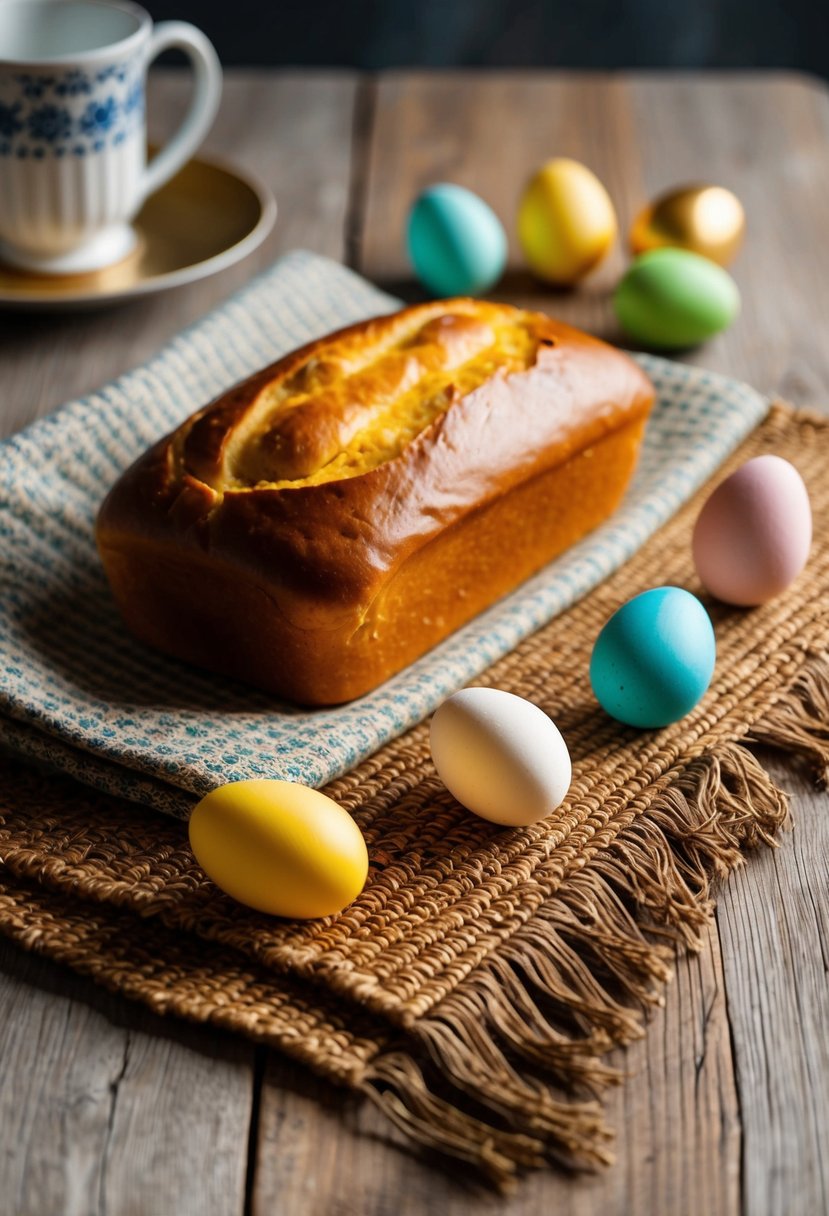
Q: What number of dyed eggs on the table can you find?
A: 7